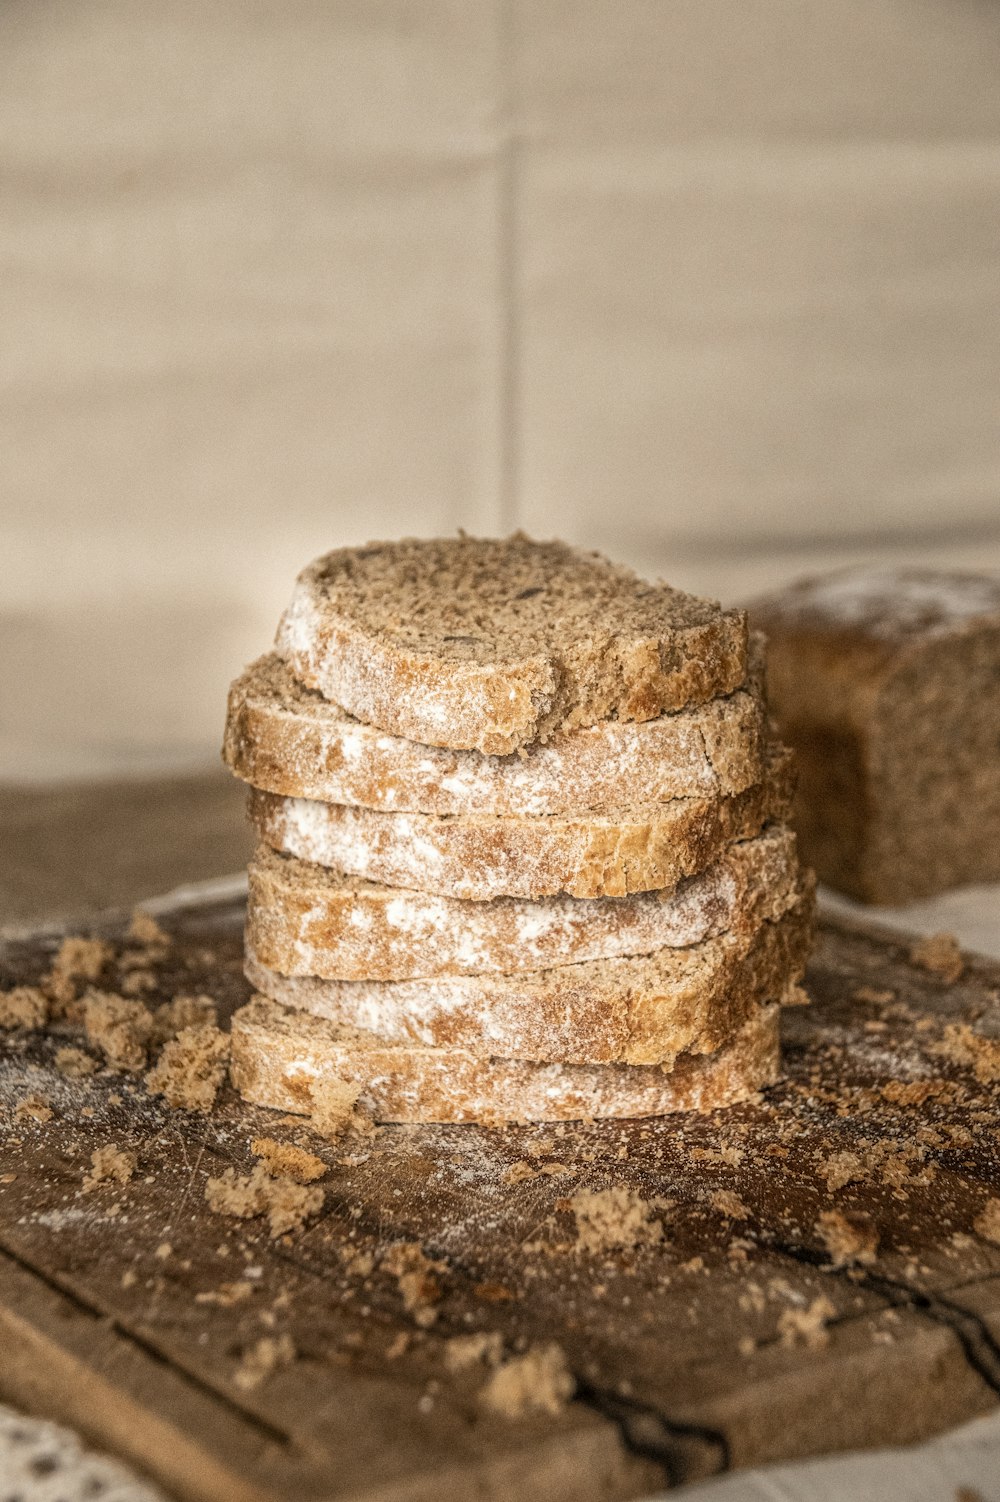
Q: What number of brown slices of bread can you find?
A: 6